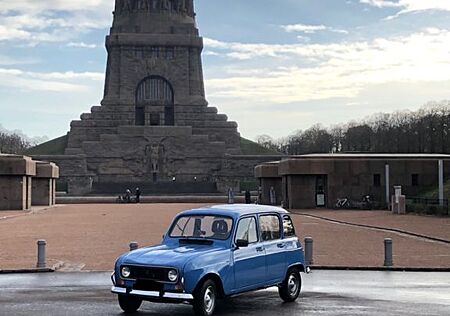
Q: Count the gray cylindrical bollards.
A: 4